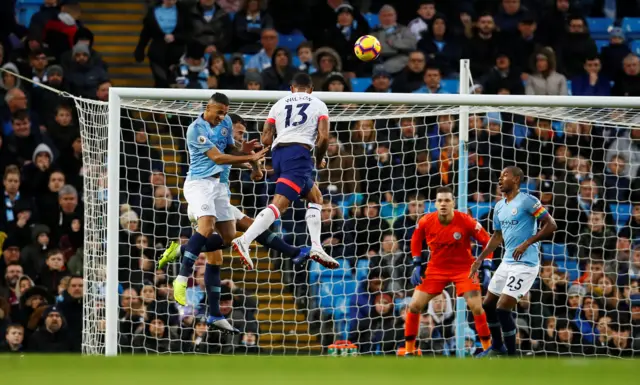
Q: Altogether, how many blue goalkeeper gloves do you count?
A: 2